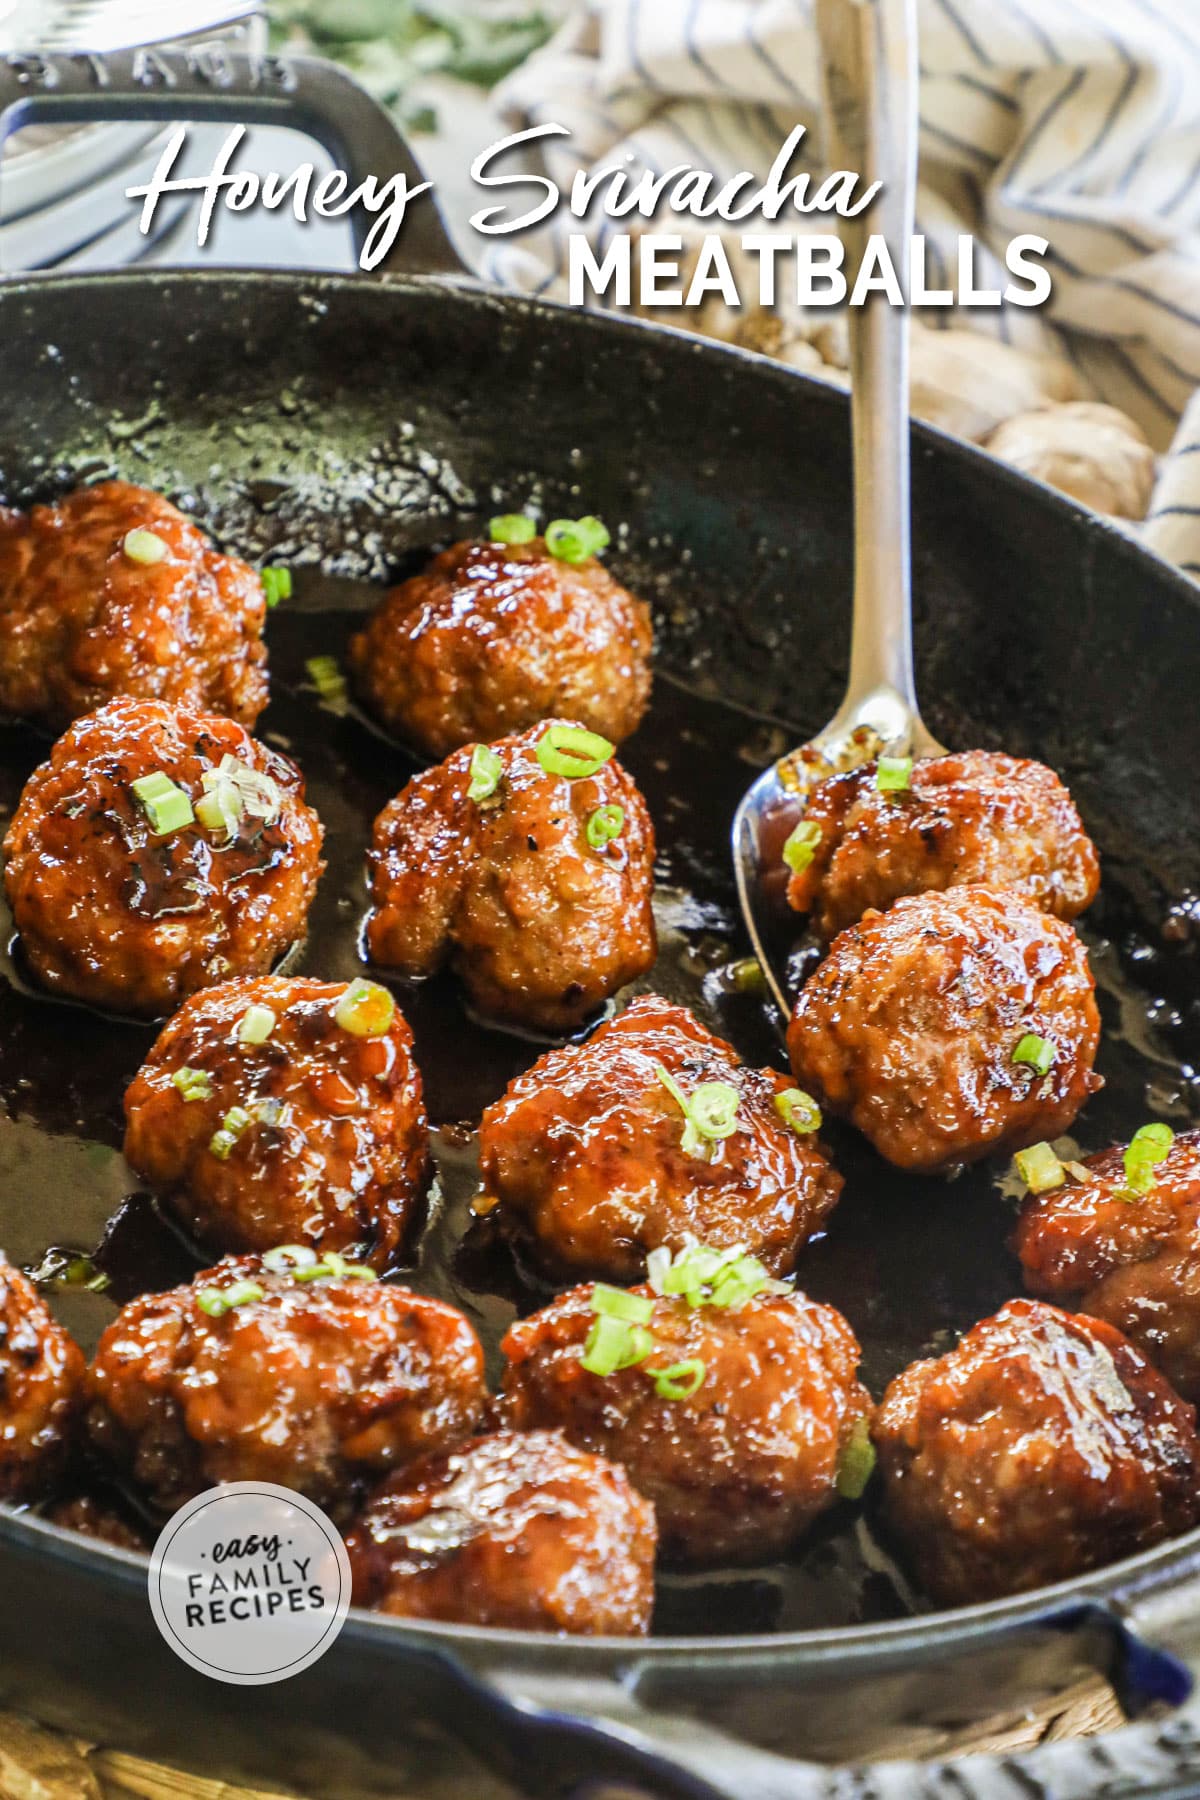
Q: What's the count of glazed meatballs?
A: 14